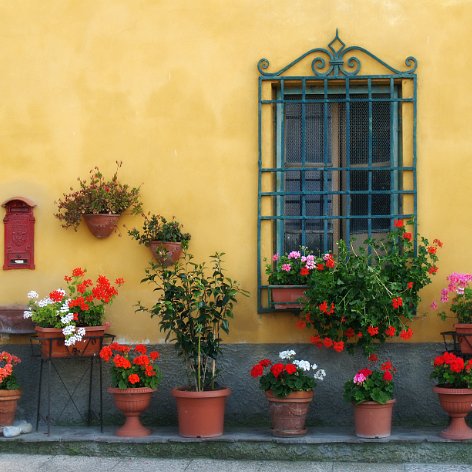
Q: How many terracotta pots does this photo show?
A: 11